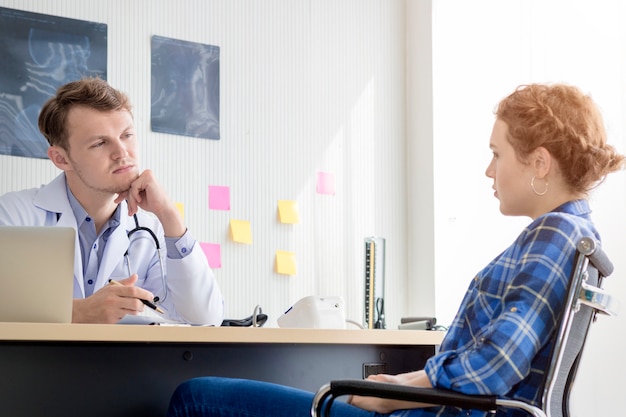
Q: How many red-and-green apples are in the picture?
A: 0